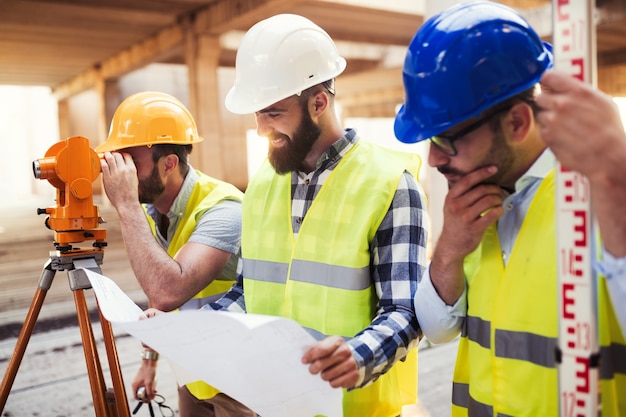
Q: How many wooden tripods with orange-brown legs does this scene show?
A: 1